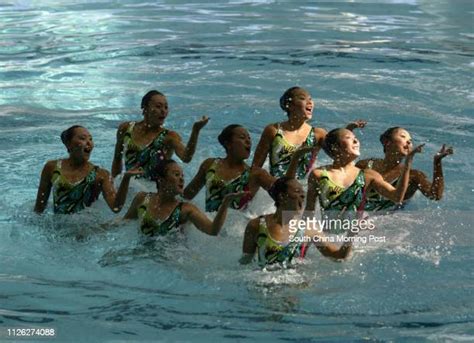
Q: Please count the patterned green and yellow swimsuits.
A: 8